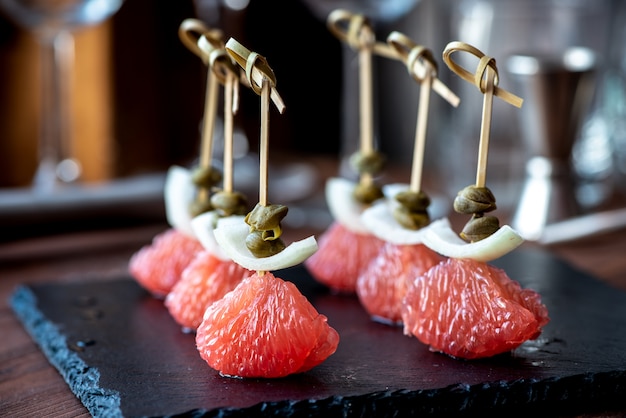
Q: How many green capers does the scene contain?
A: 12